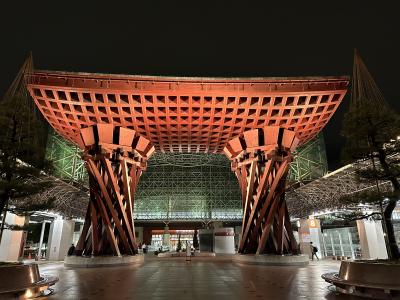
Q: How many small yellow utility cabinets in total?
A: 0